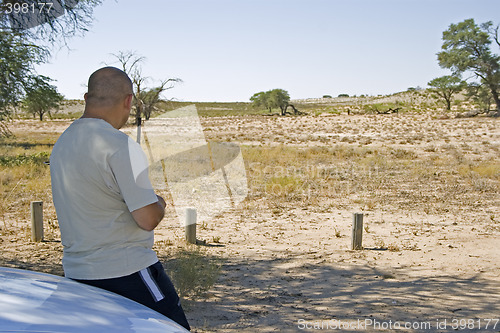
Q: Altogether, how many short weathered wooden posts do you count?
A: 3